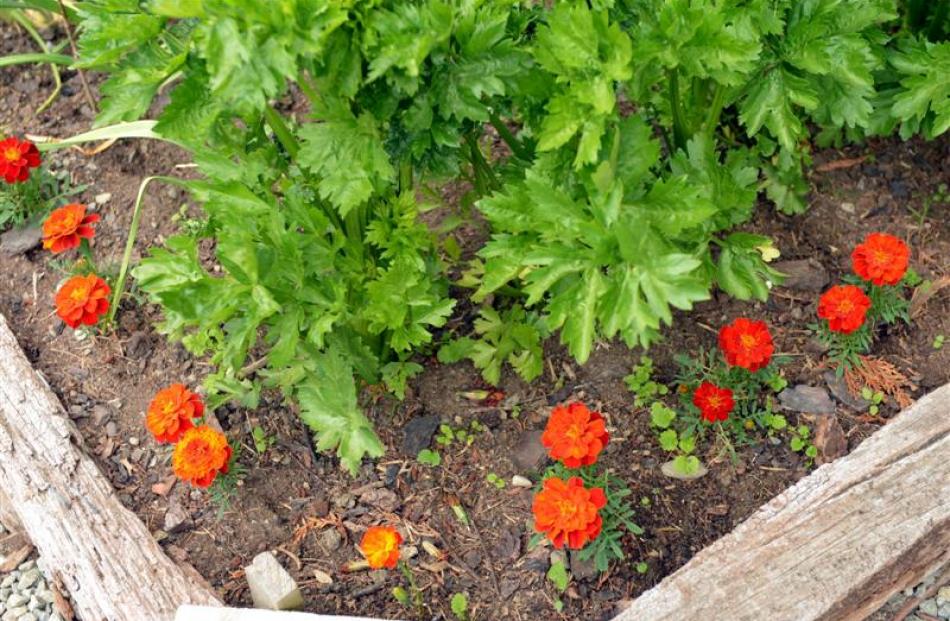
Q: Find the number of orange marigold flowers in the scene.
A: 12